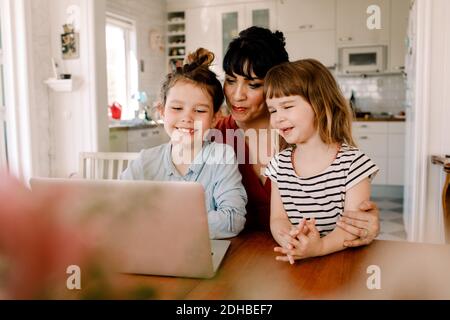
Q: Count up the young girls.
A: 2